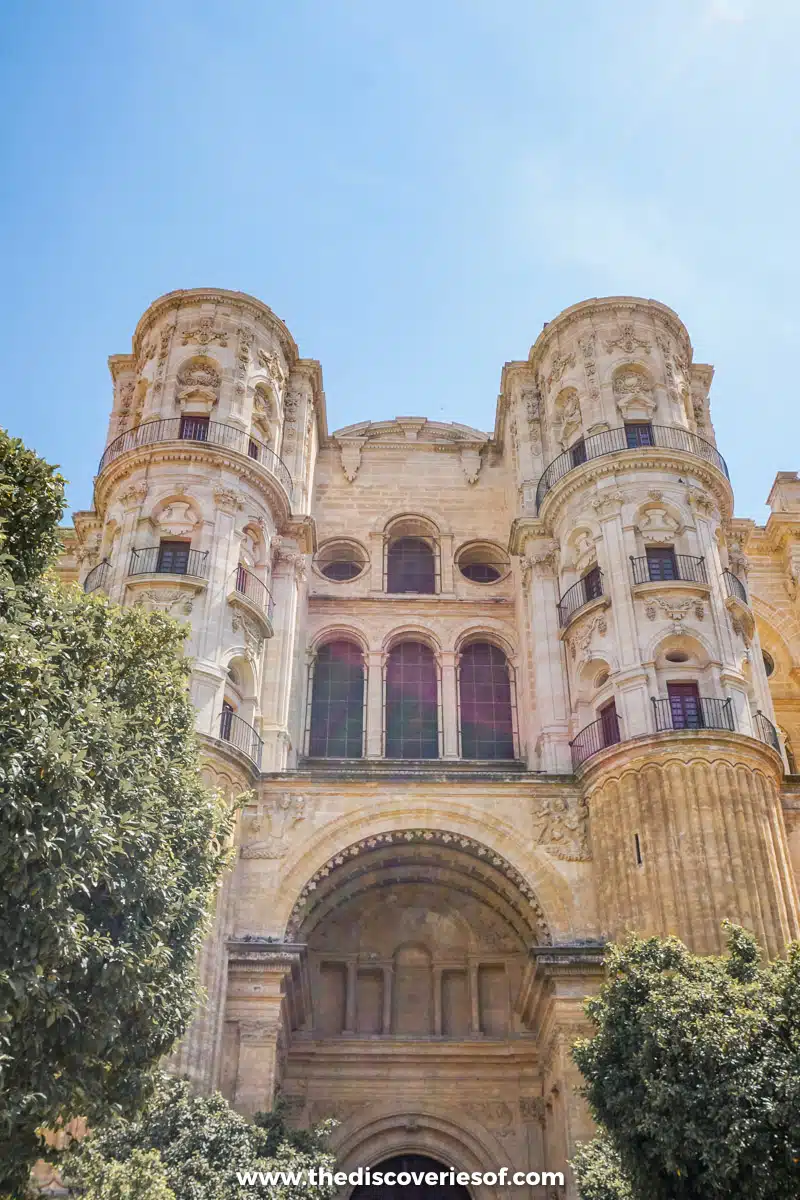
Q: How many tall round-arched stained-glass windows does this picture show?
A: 3